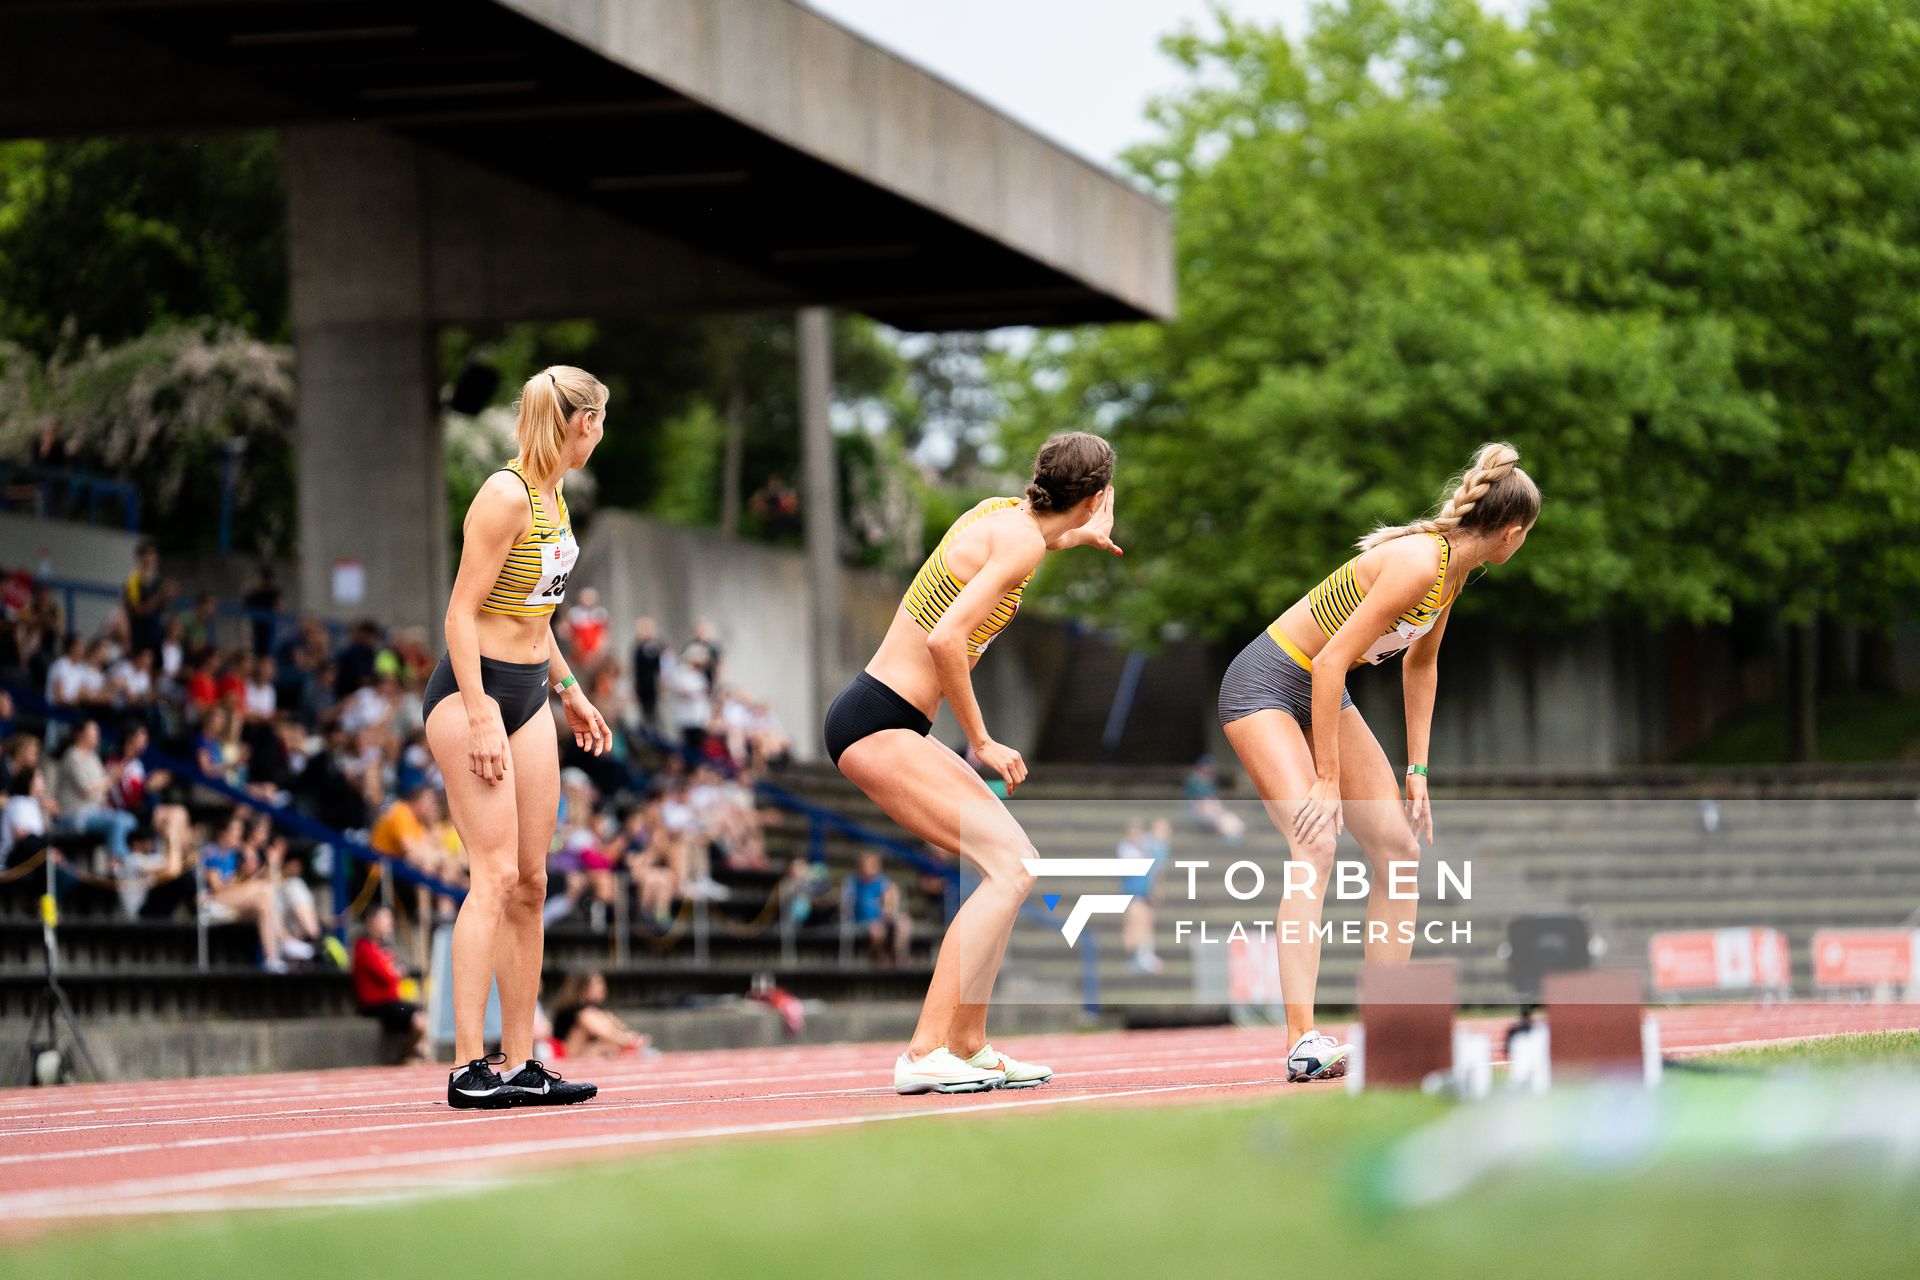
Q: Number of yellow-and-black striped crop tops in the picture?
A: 3